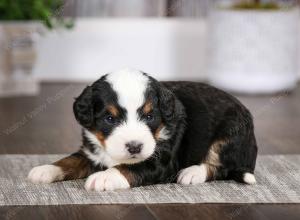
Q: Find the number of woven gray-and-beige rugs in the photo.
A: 1